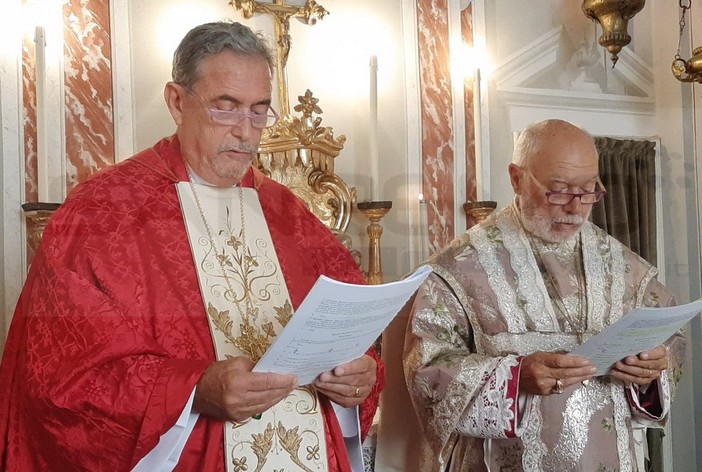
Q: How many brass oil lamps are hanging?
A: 2